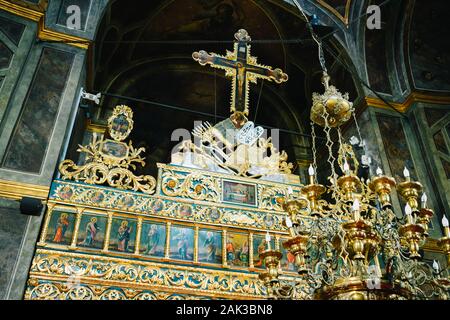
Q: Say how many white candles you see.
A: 12